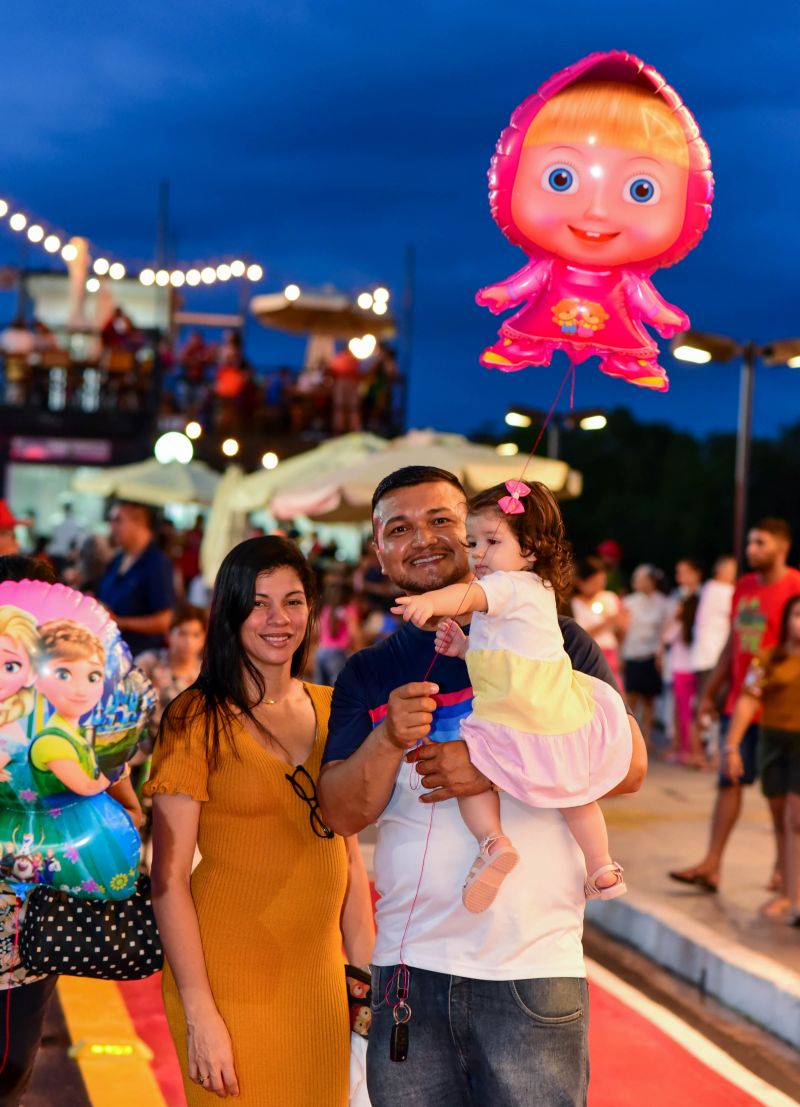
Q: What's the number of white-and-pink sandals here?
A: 2